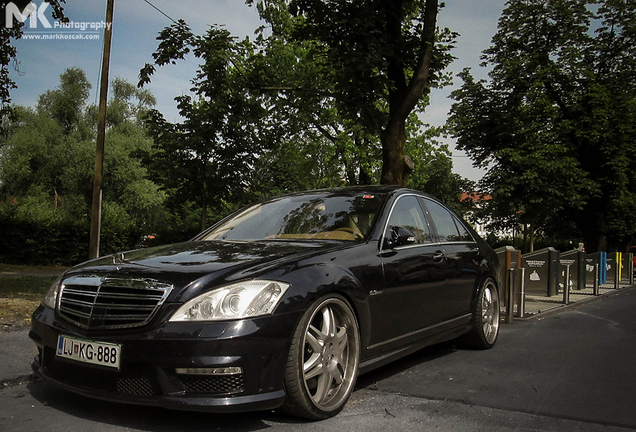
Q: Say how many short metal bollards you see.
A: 6